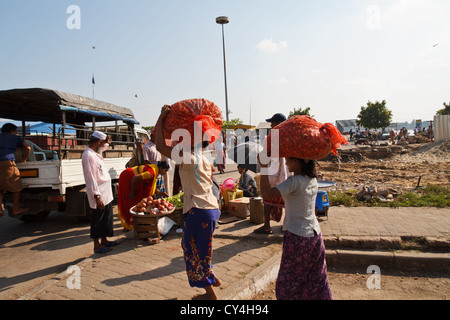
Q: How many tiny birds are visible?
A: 3